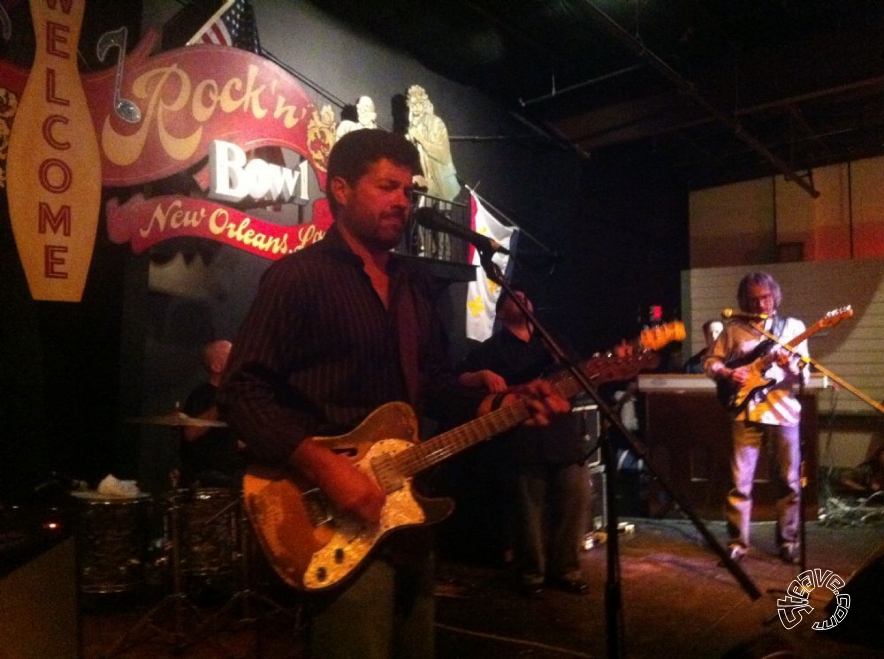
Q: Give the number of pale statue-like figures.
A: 2